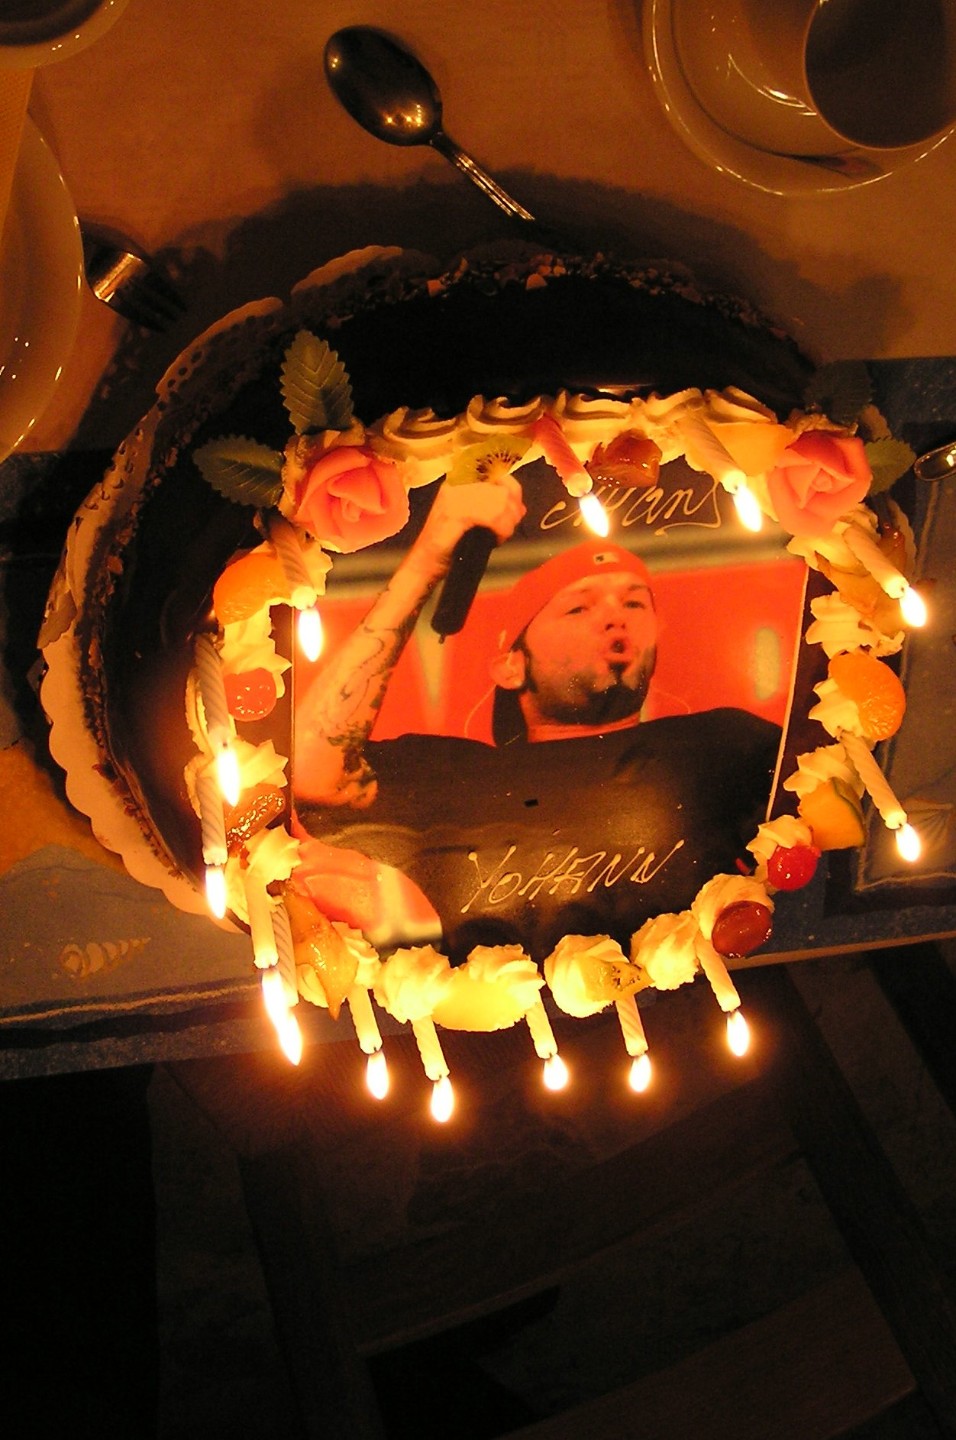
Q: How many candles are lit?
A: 14